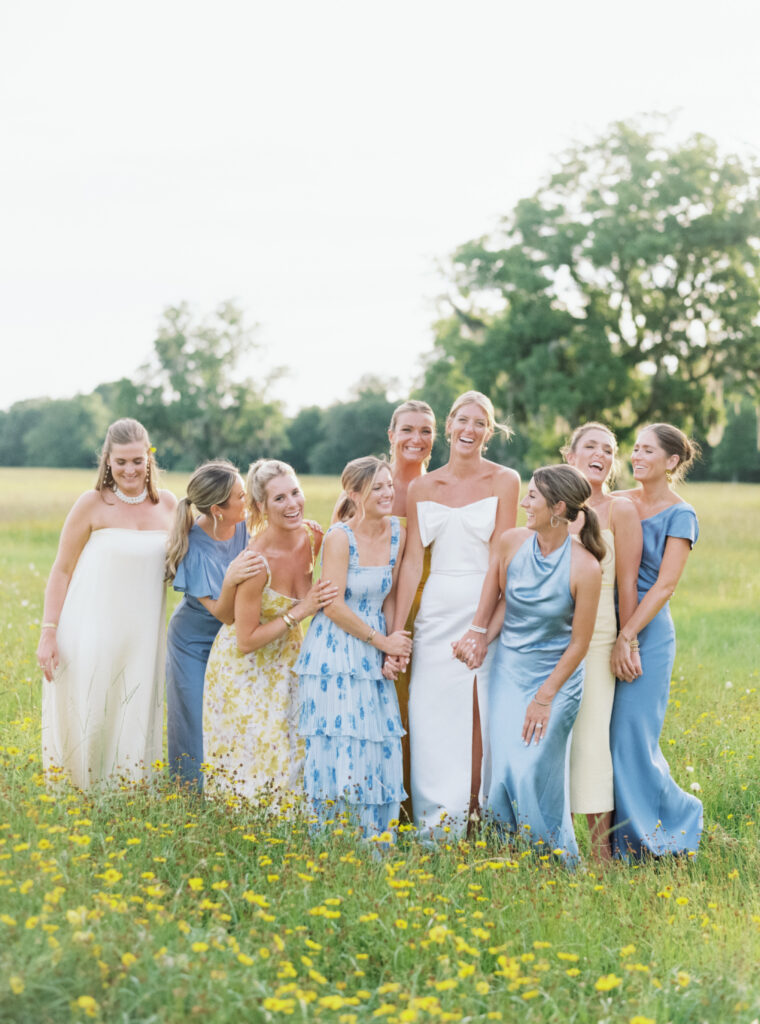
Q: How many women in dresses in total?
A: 9